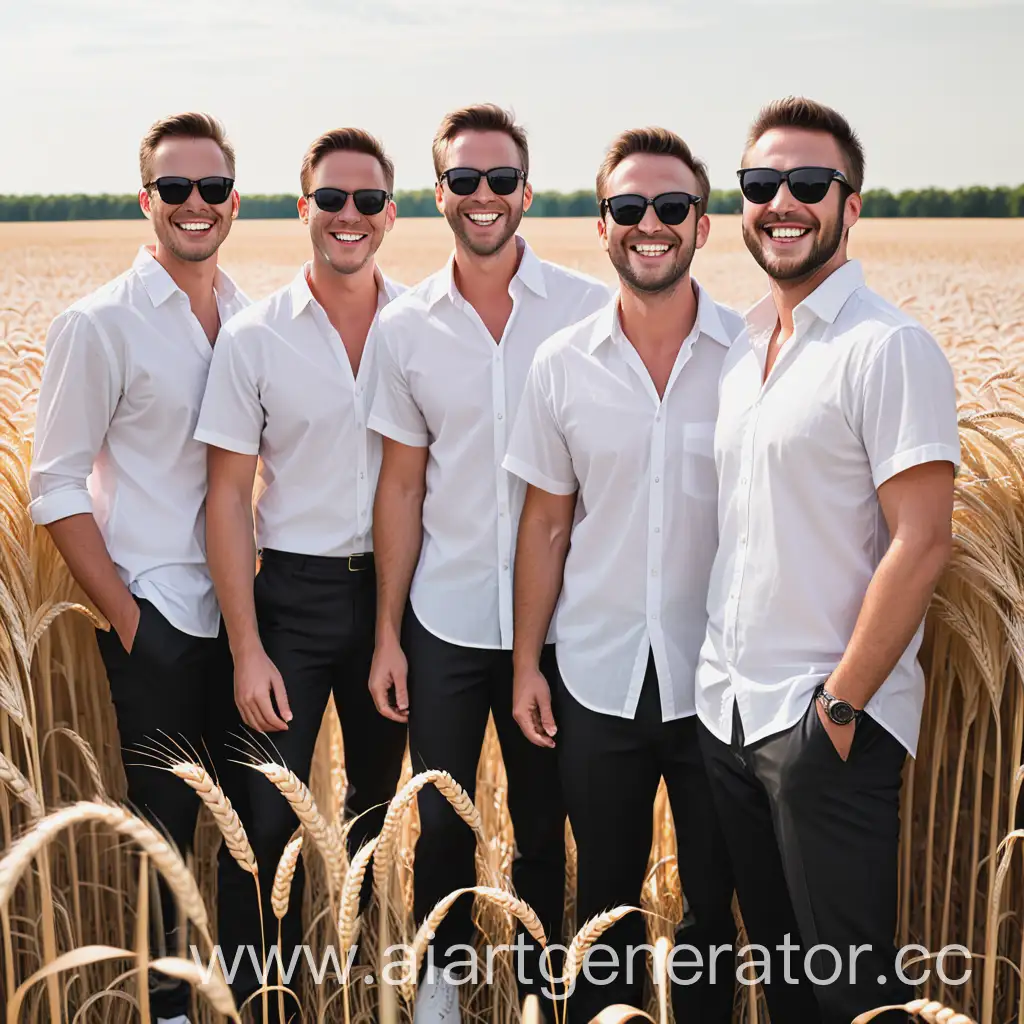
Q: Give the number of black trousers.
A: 5